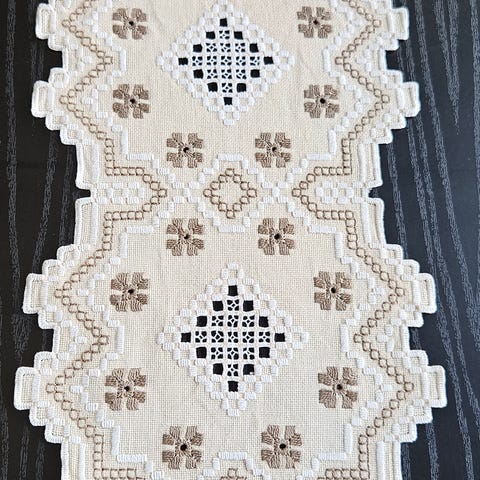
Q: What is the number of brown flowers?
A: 14